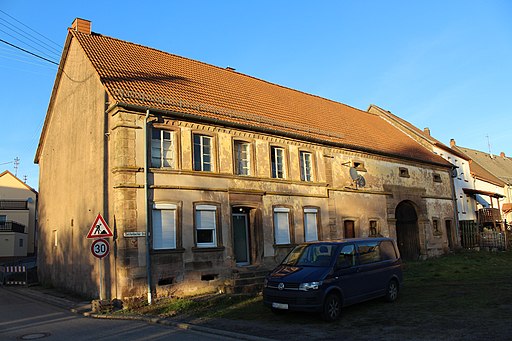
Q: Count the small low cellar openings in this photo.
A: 2